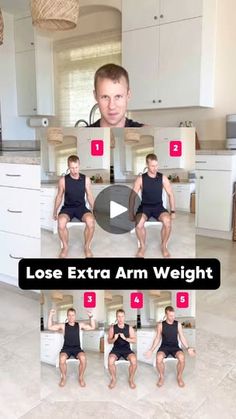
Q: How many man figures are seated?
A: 5